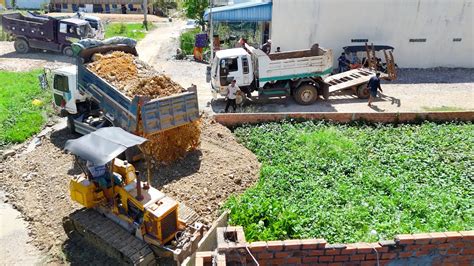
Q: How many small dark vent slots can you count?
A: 3